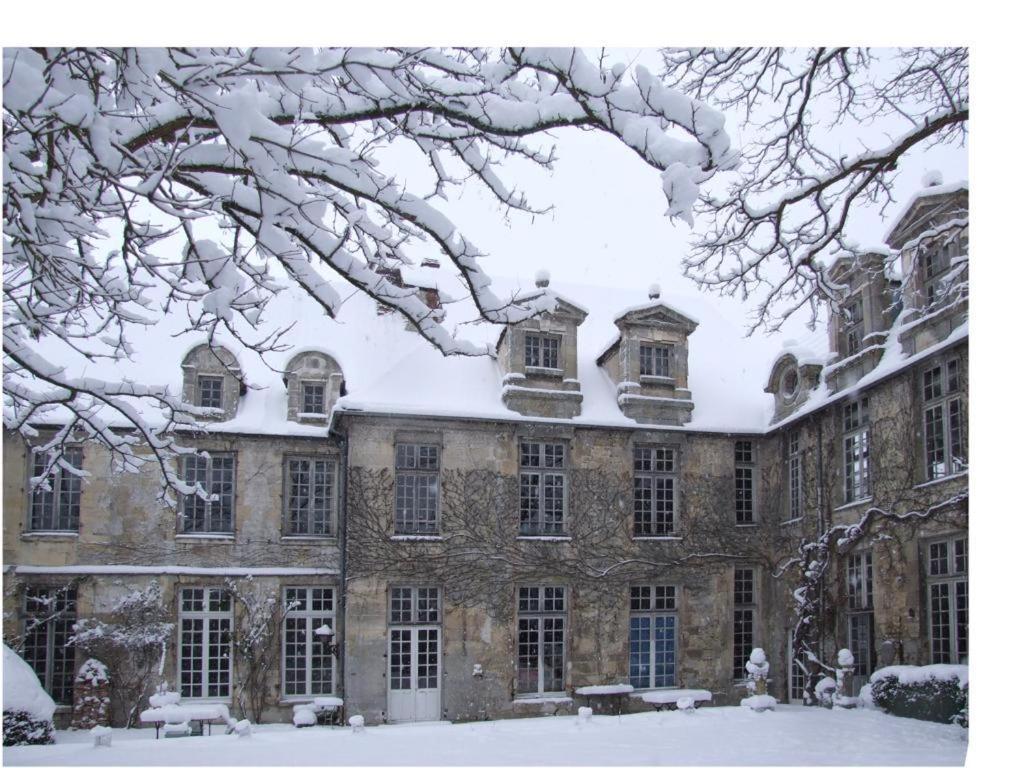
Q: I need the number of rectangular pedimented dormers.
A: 4